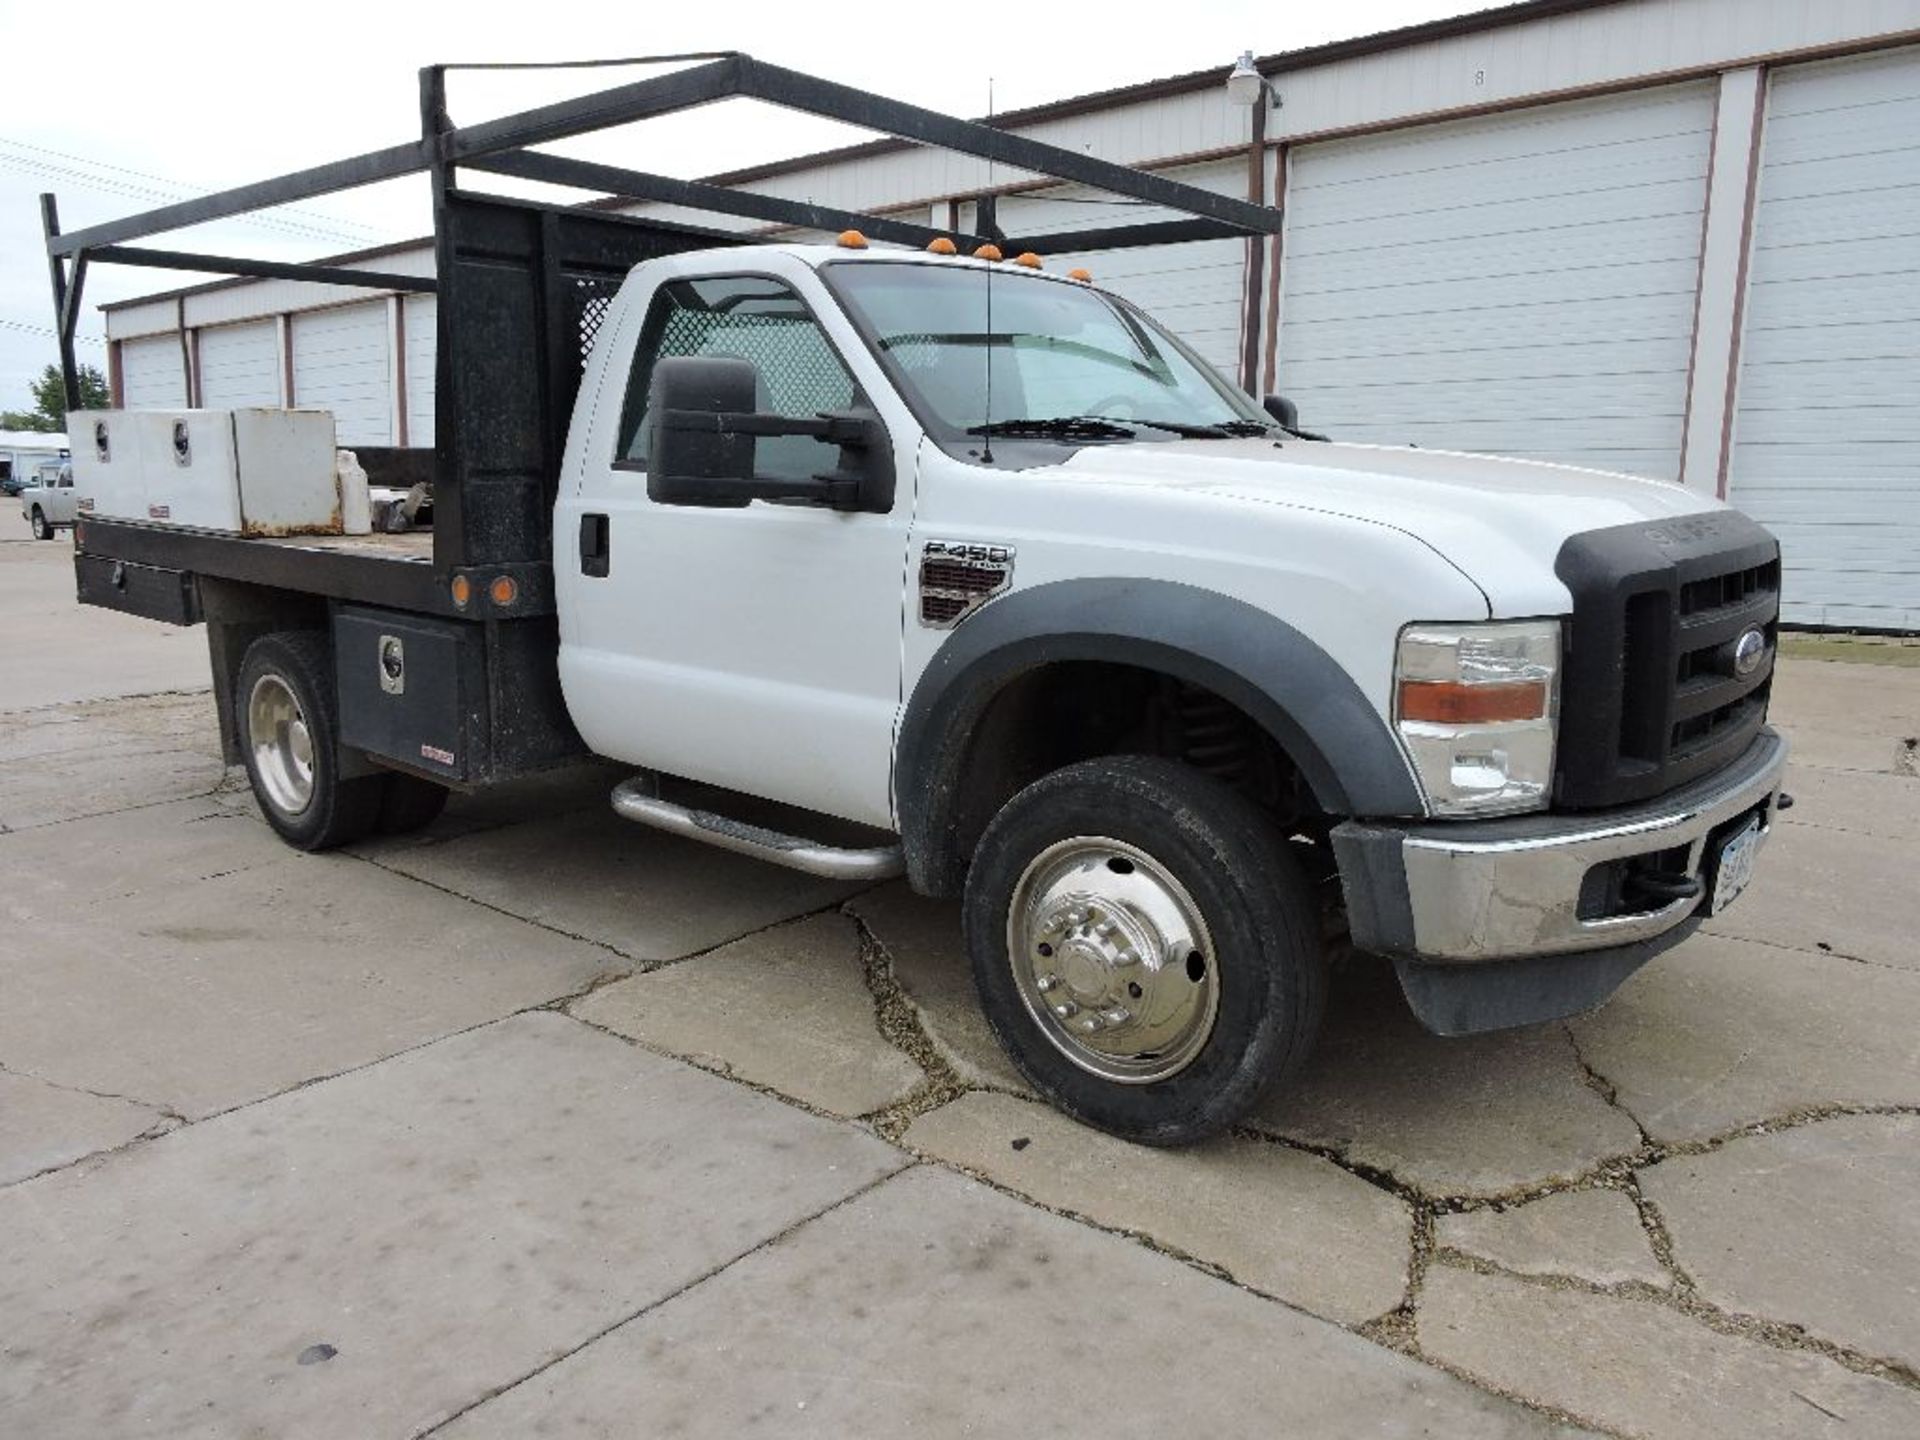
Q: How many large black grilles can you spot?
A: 1